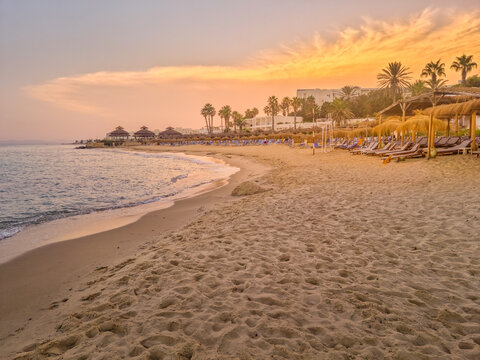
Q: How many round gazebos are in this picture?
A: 3